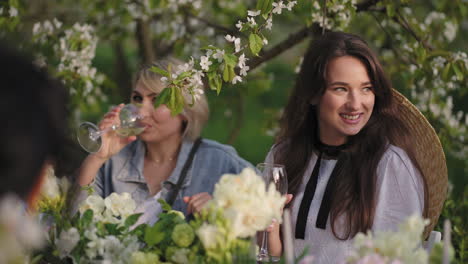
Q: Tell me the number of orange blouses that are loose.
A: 0